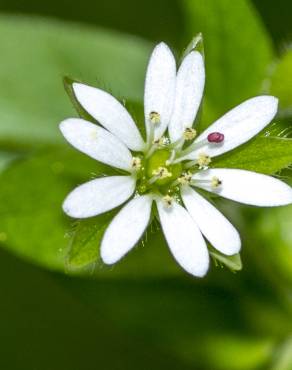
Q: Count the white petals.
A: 10